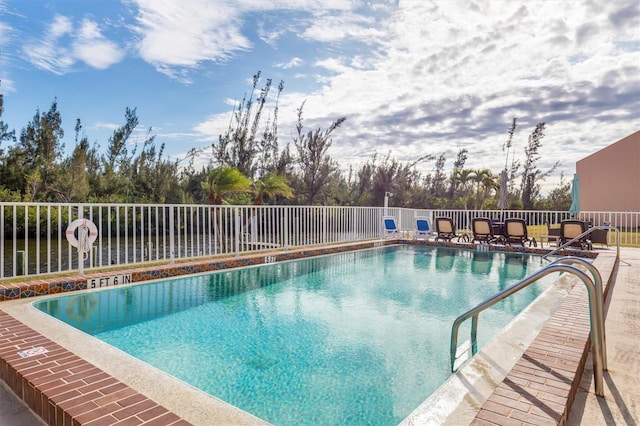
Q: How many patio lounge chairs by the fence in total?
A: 6